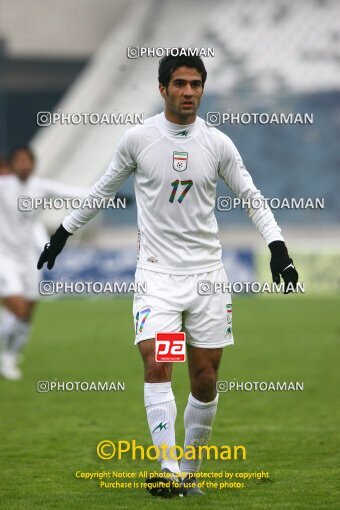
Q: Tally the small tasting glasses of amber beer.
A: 0